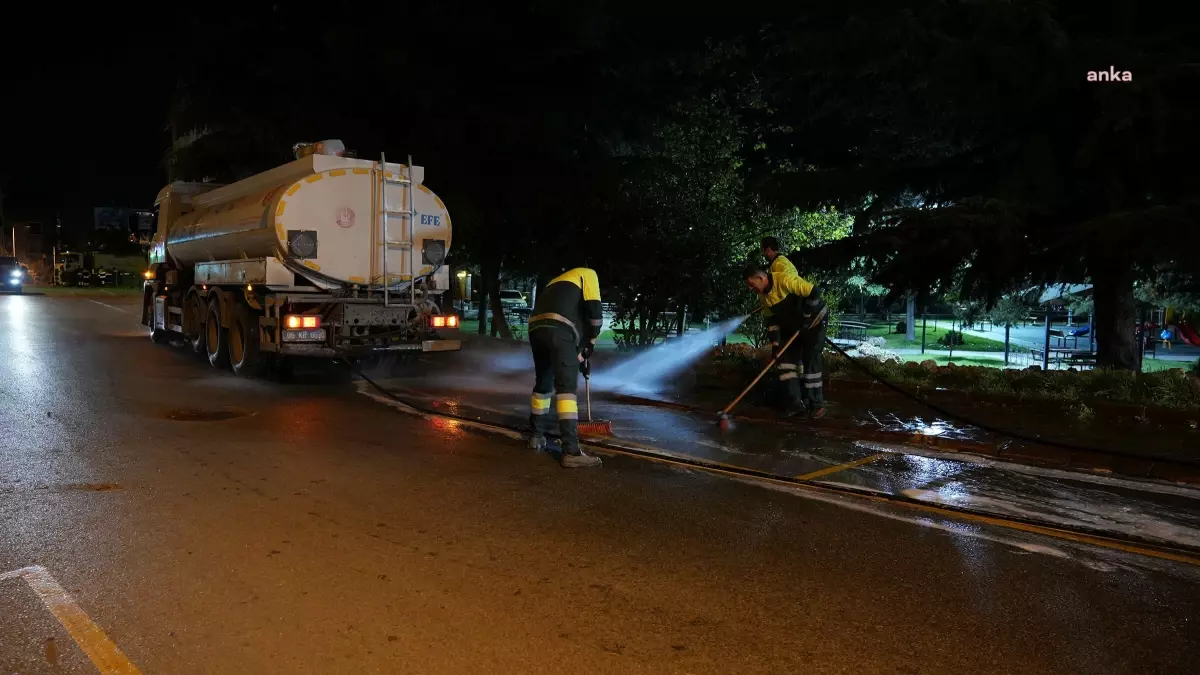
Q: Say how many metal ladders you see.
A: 1